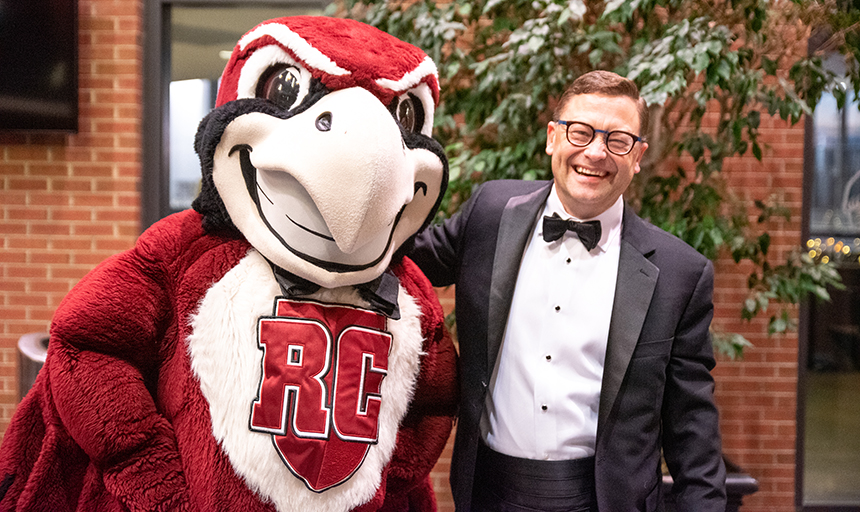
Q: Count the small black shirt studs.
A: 4